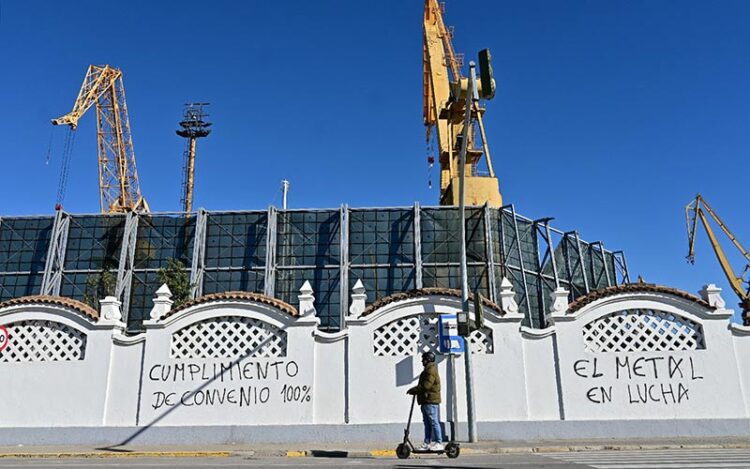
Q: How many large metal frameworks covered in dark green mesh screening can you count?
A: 1